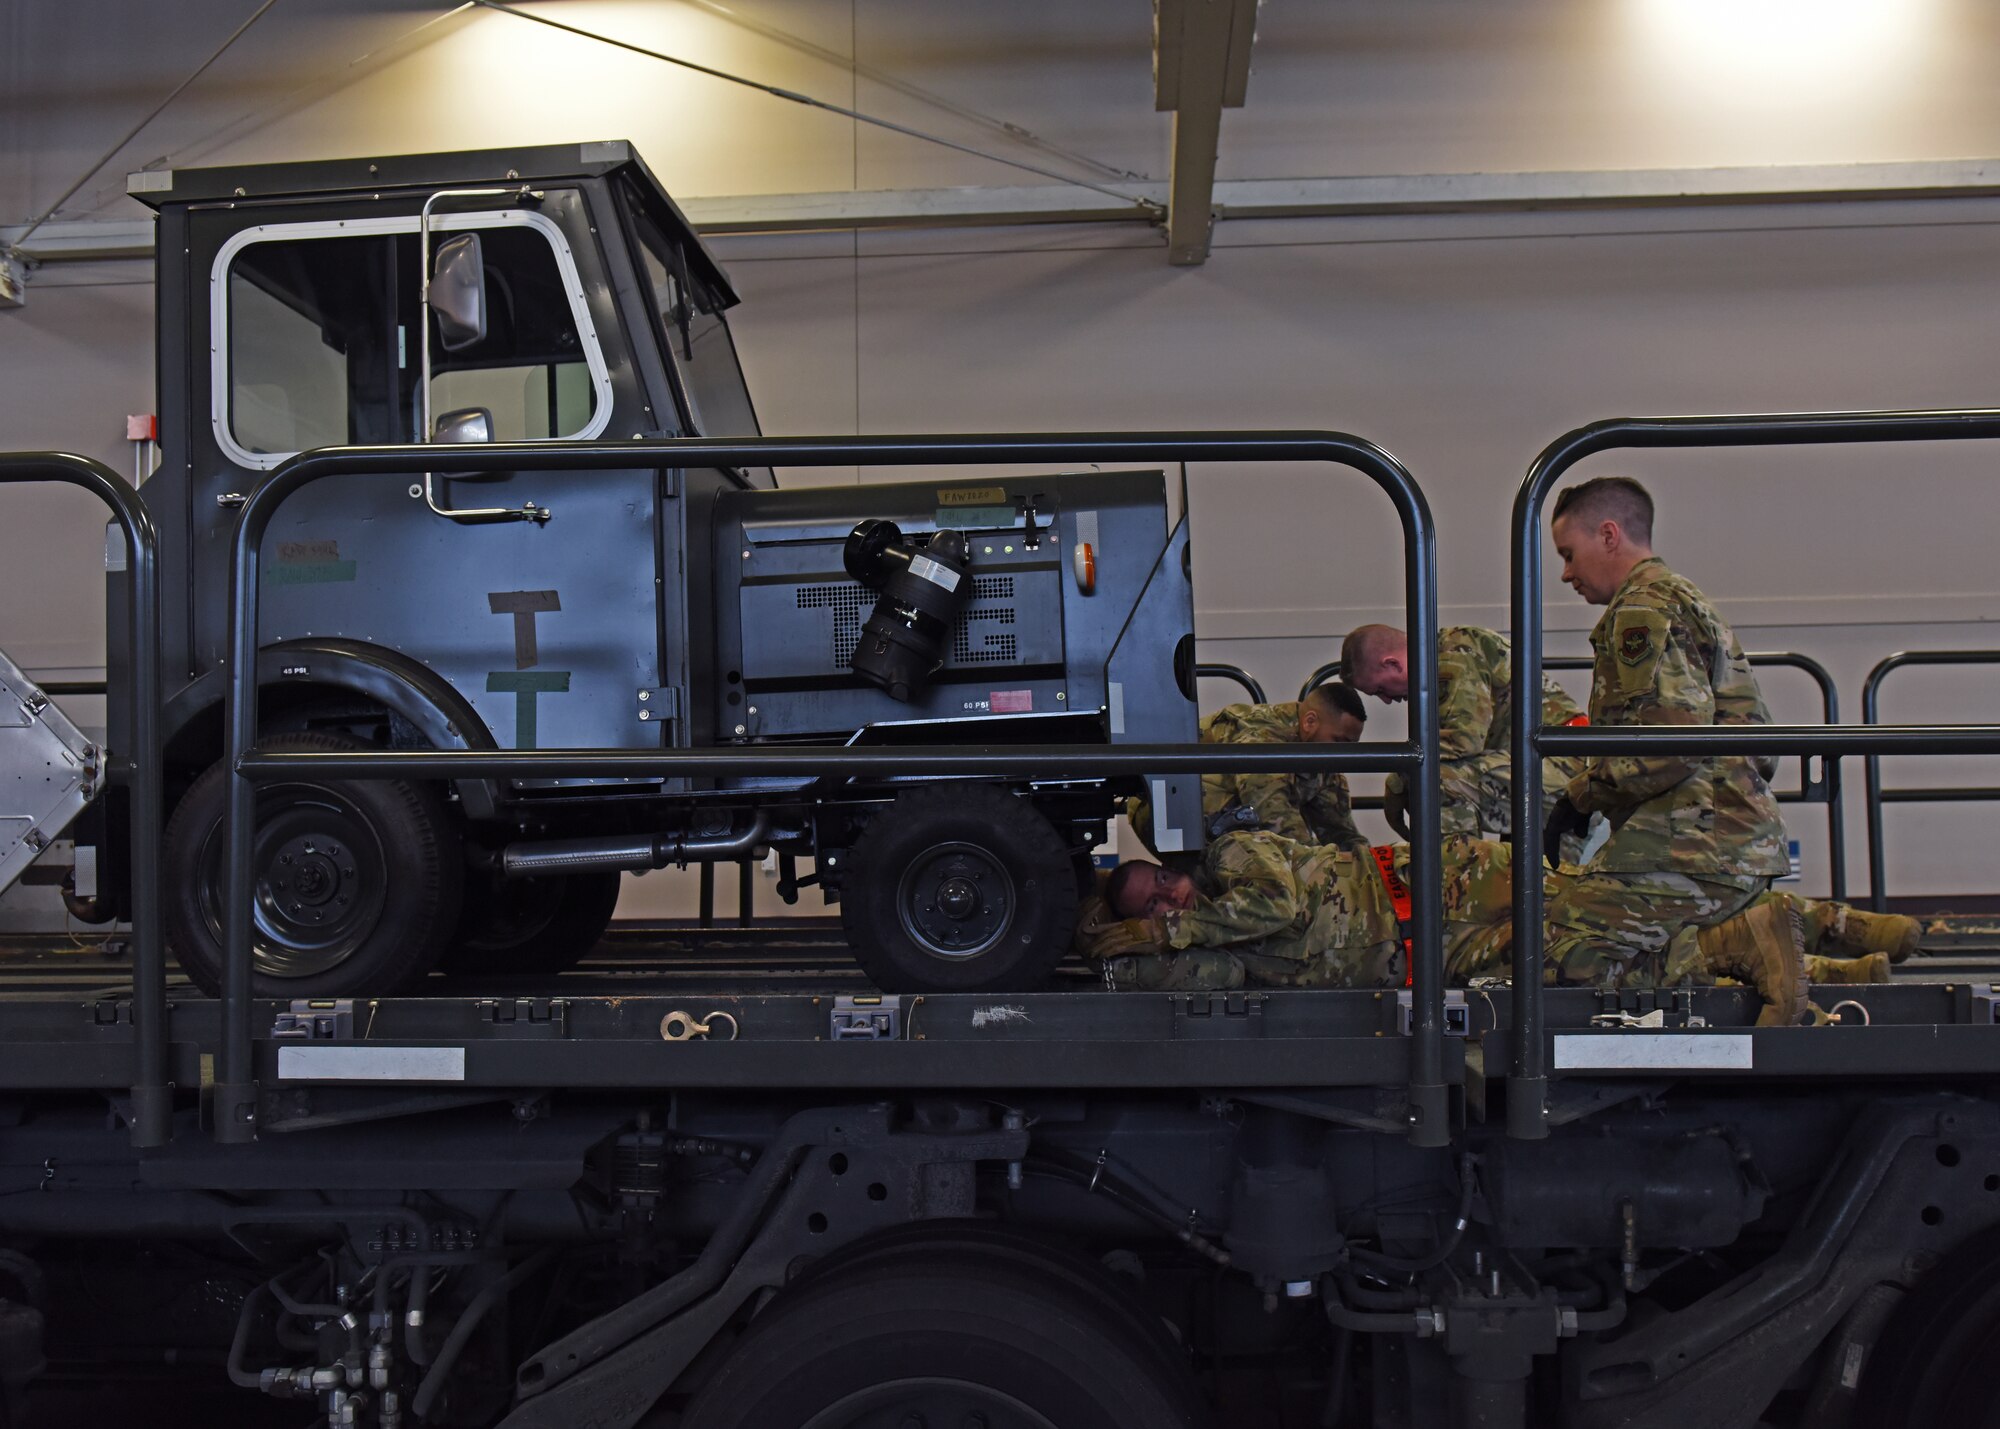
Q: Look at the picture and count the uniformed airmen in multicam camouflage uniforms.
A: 4